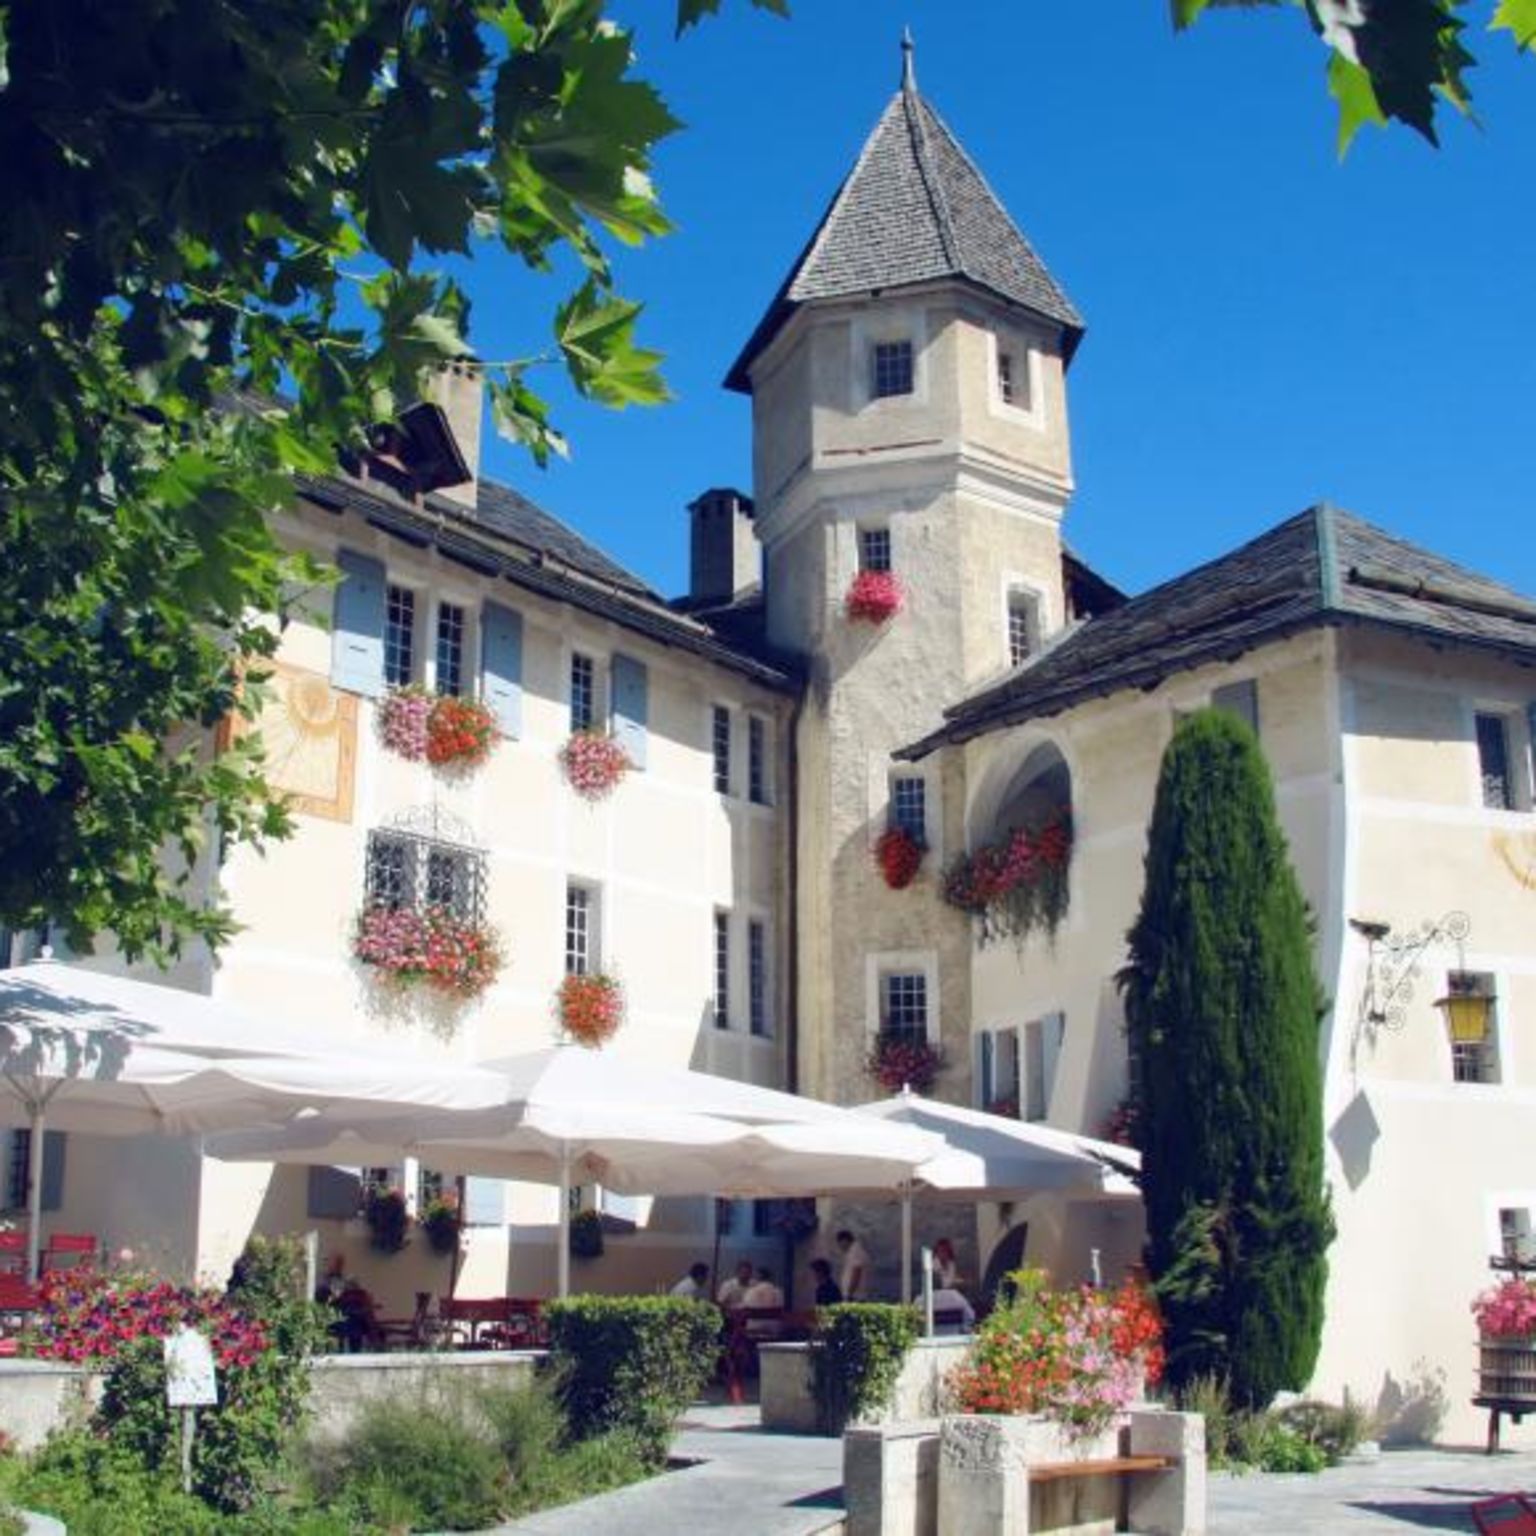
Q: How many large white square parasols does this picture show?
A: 3